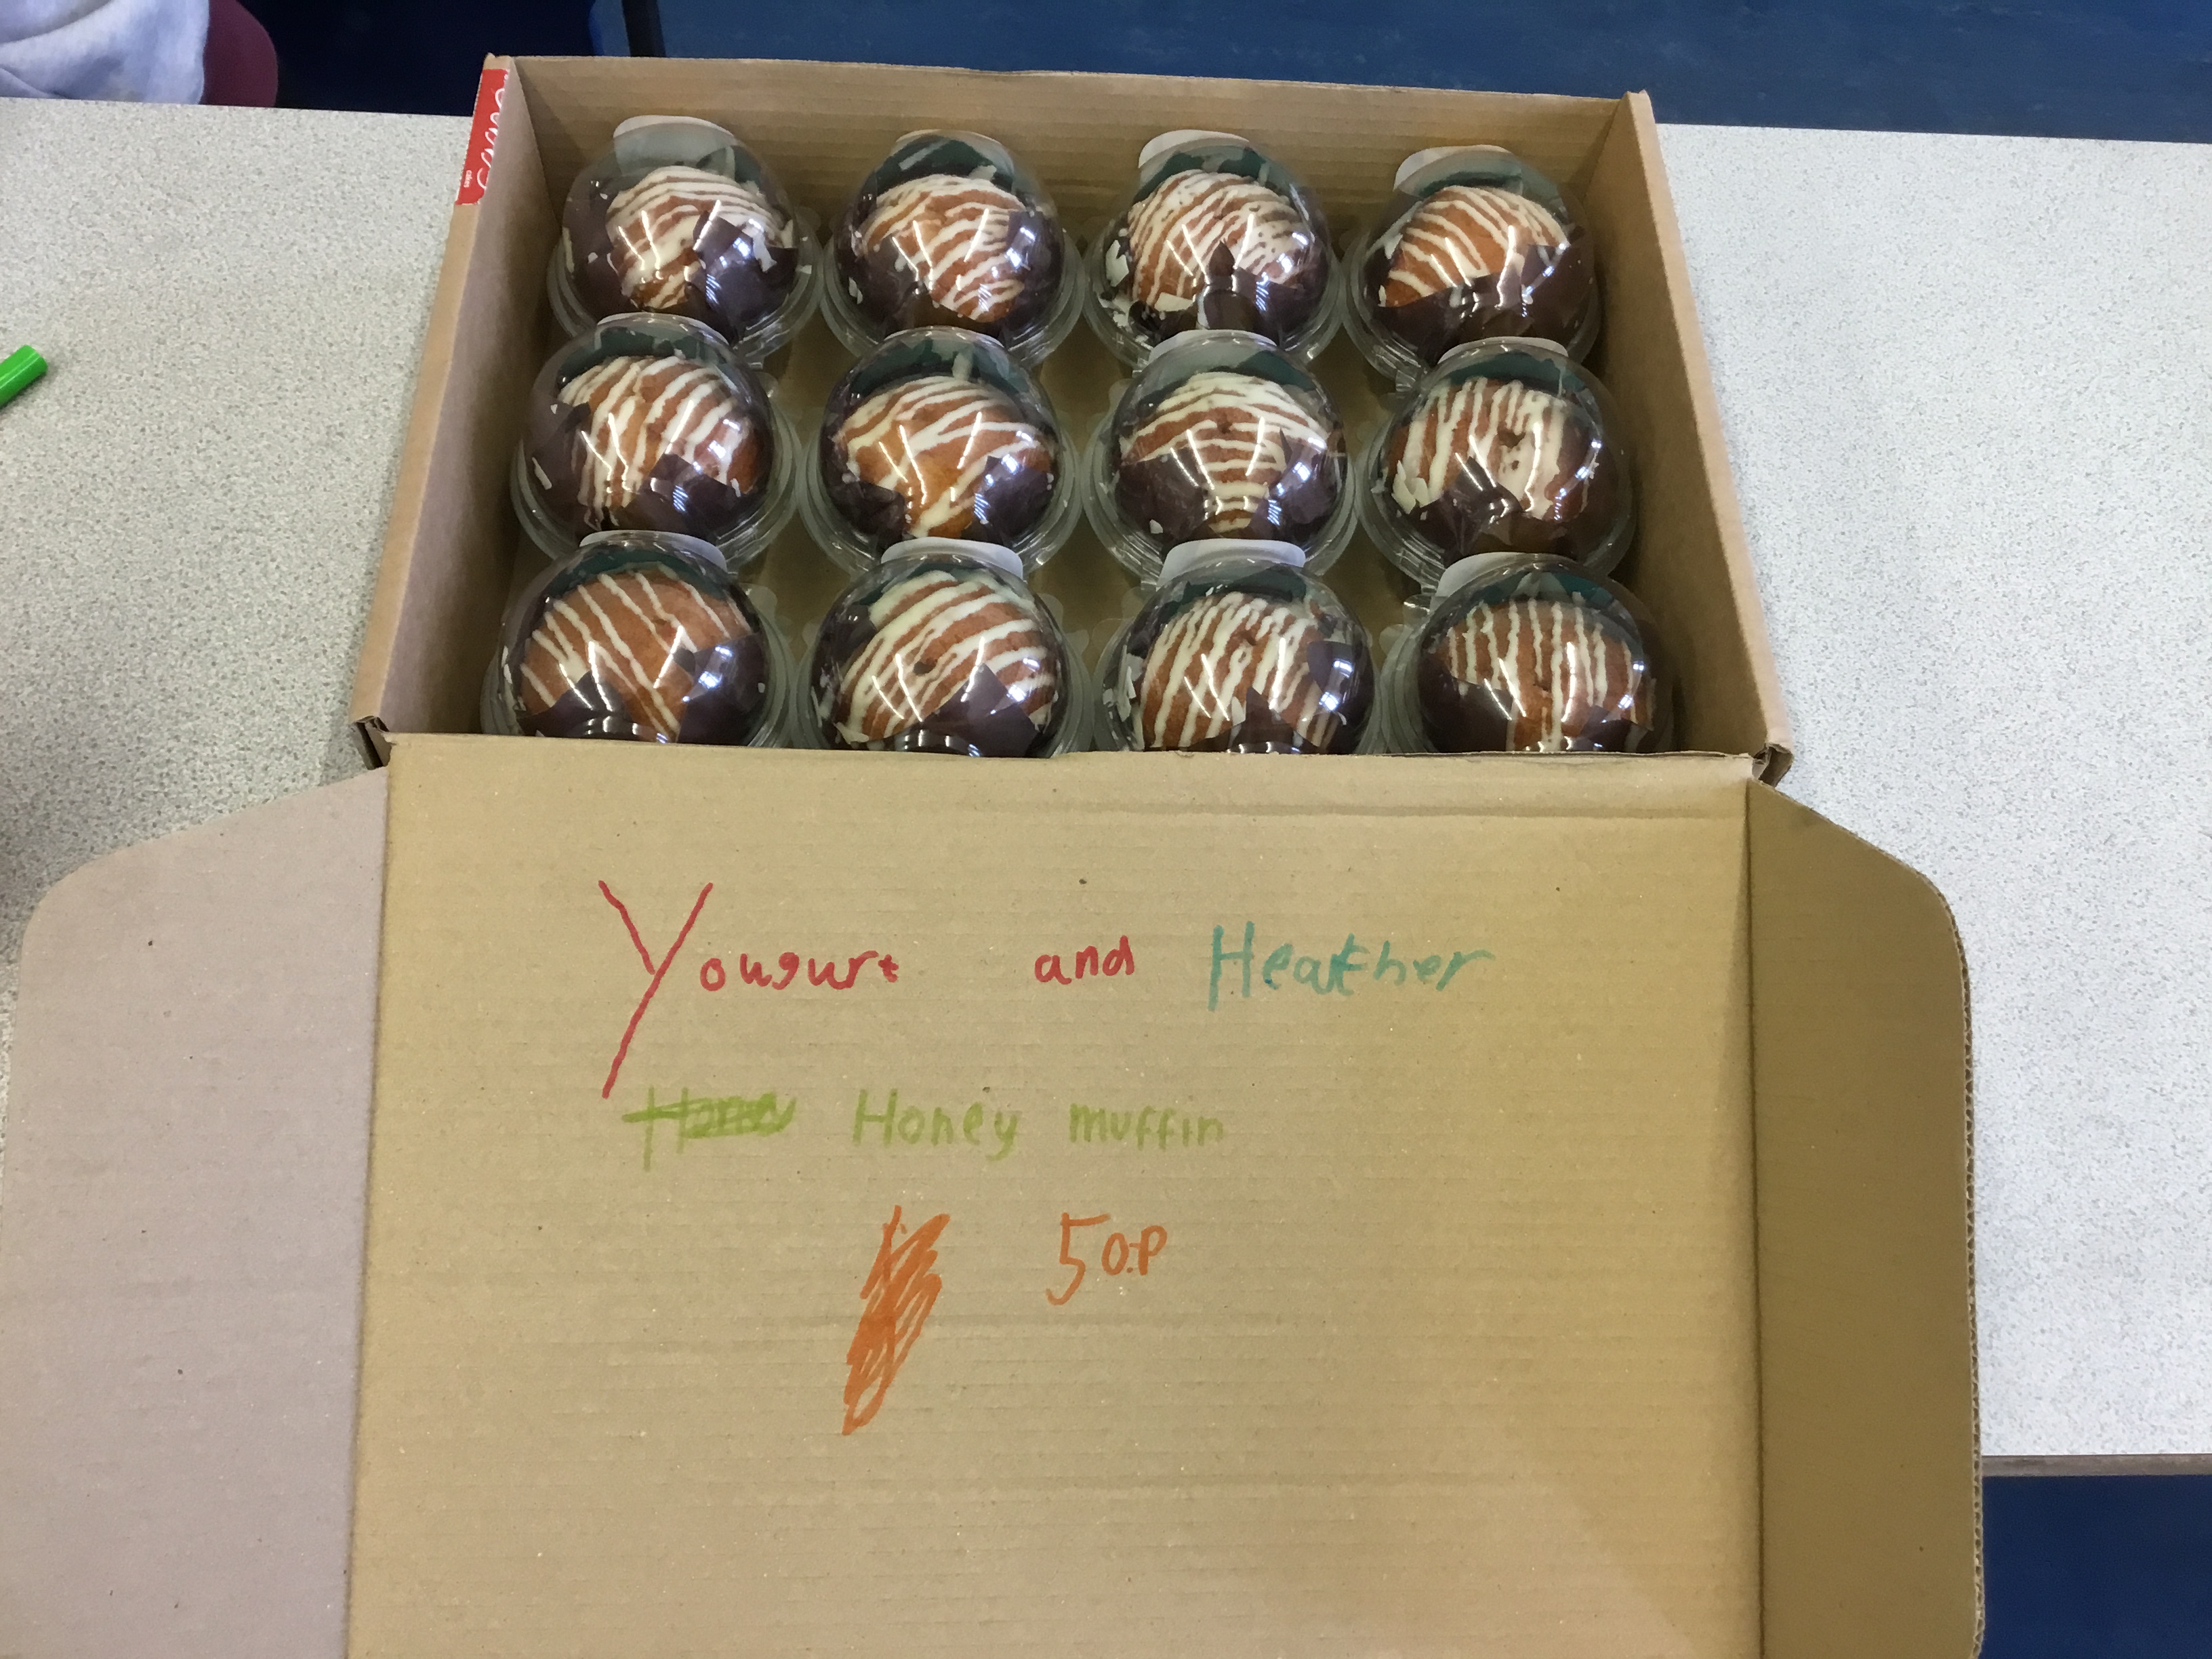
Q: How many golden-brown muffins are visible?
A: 12